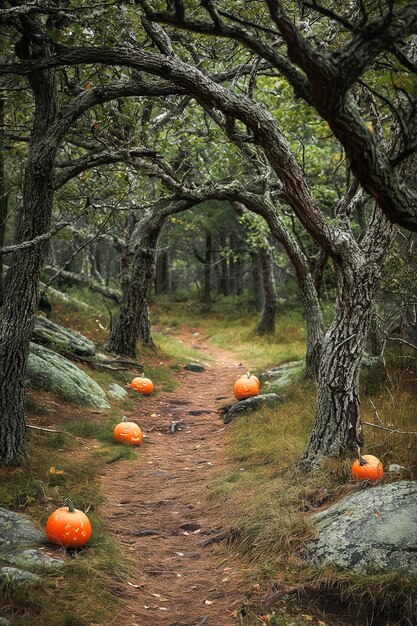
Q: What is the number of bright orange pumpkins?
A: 5